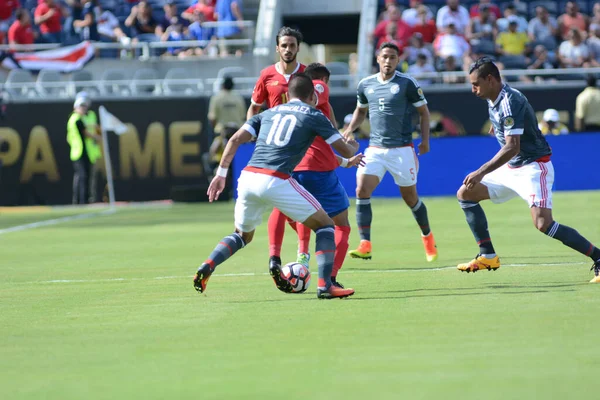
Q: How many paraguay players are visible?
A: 3